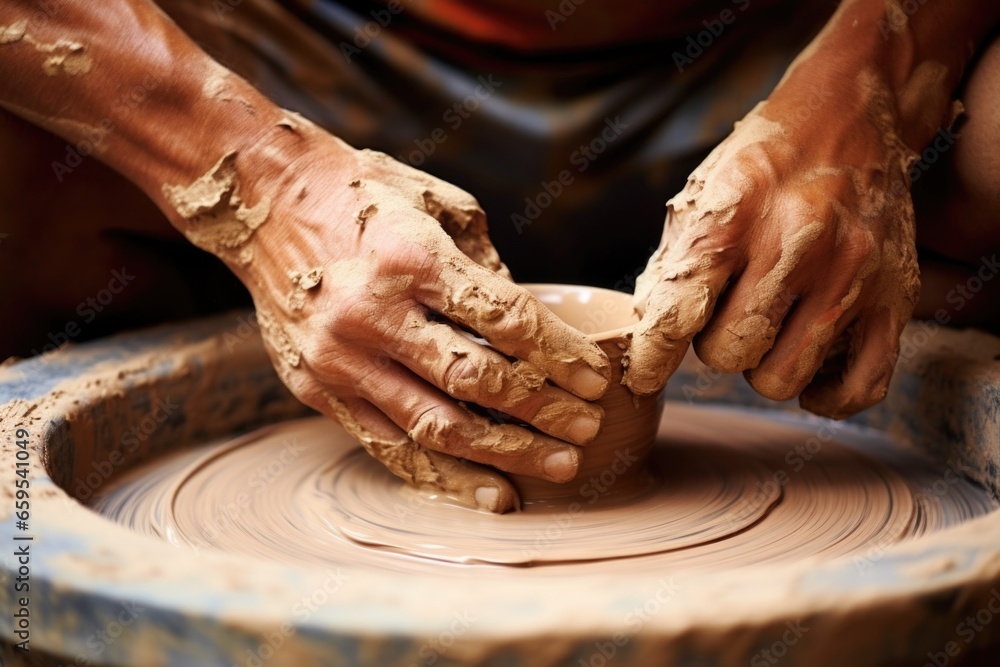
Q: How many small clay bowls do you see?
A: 1